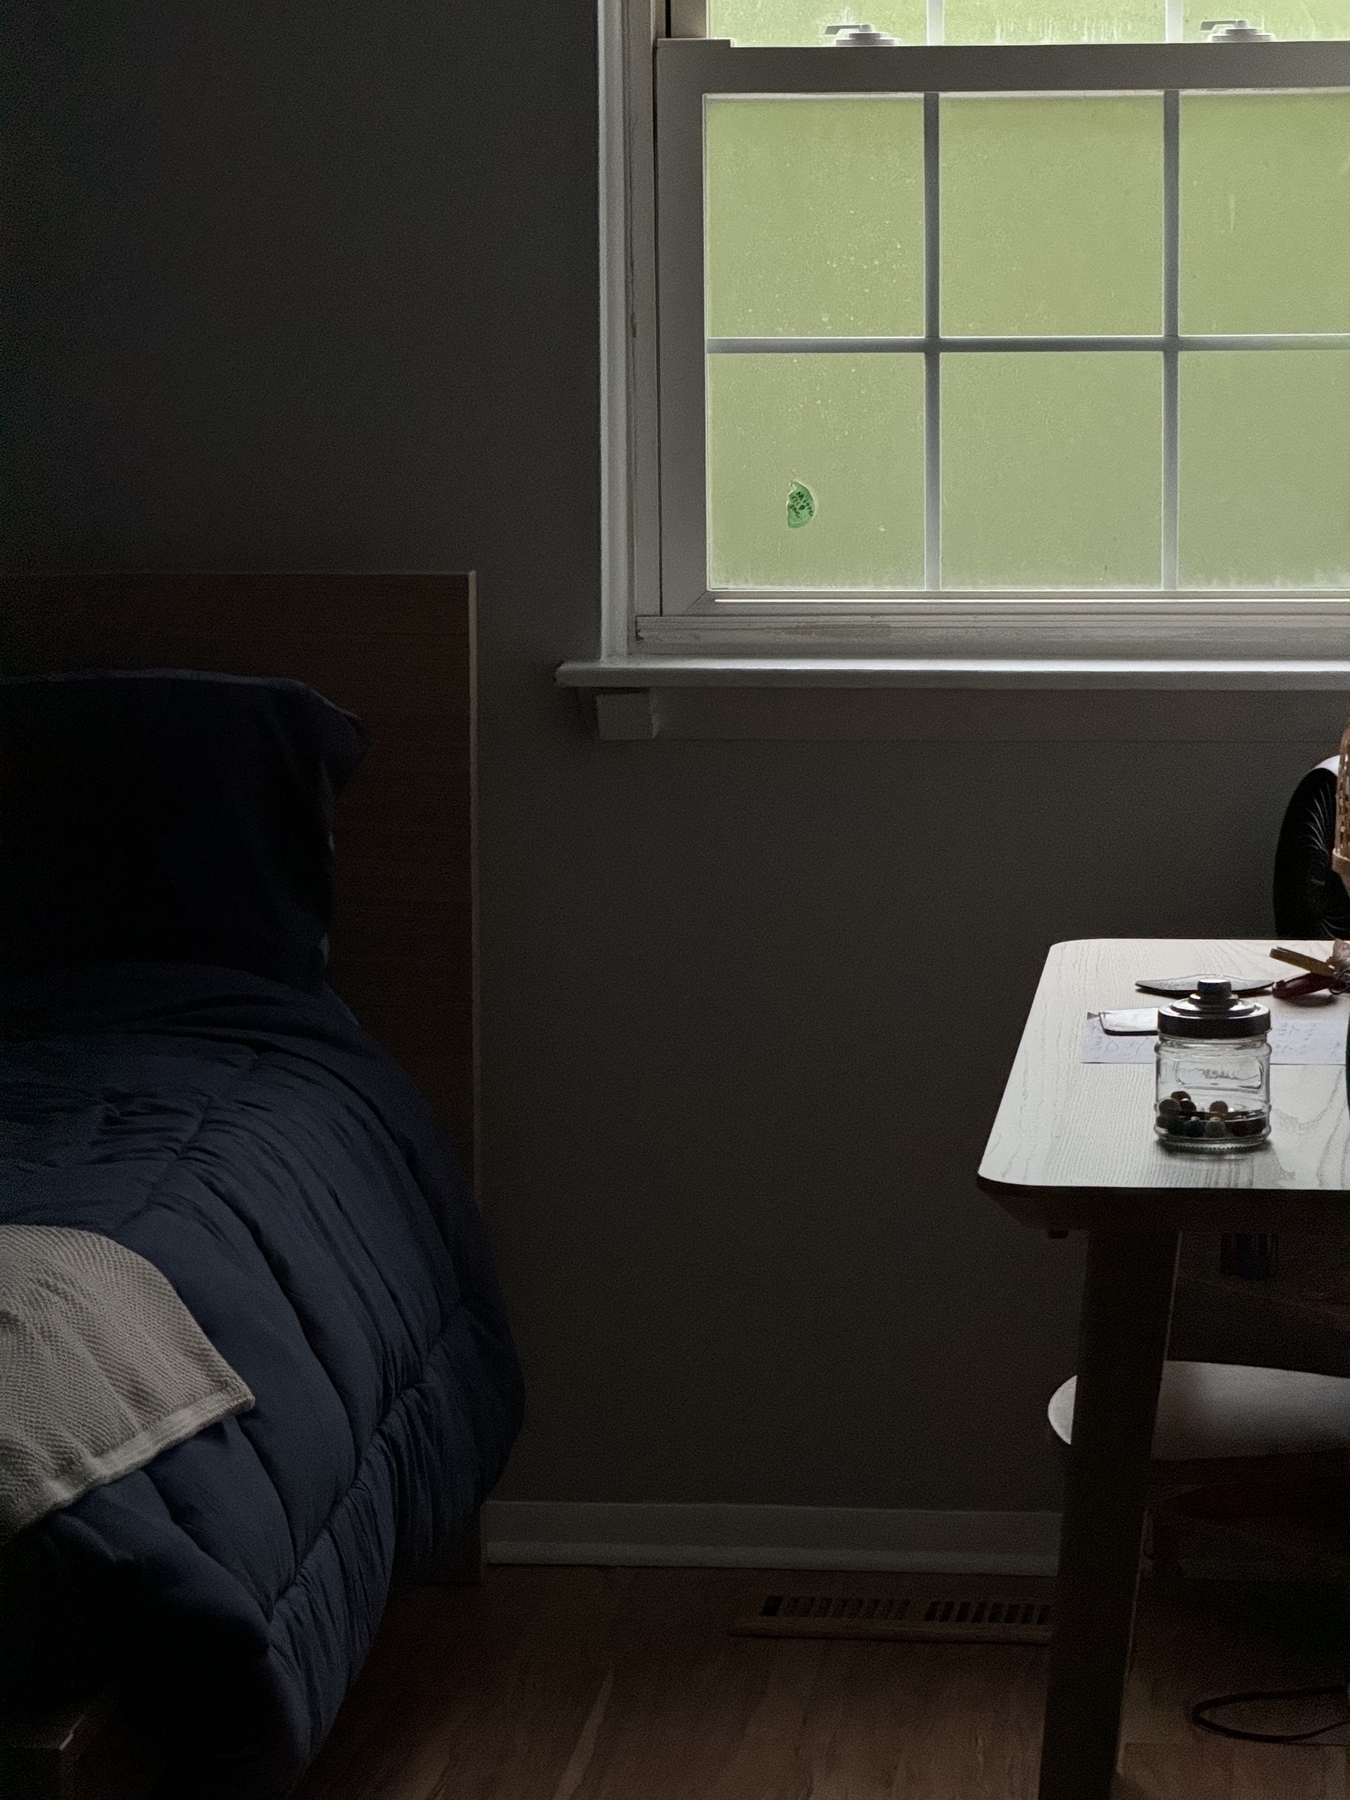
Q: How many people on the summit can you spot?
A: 0